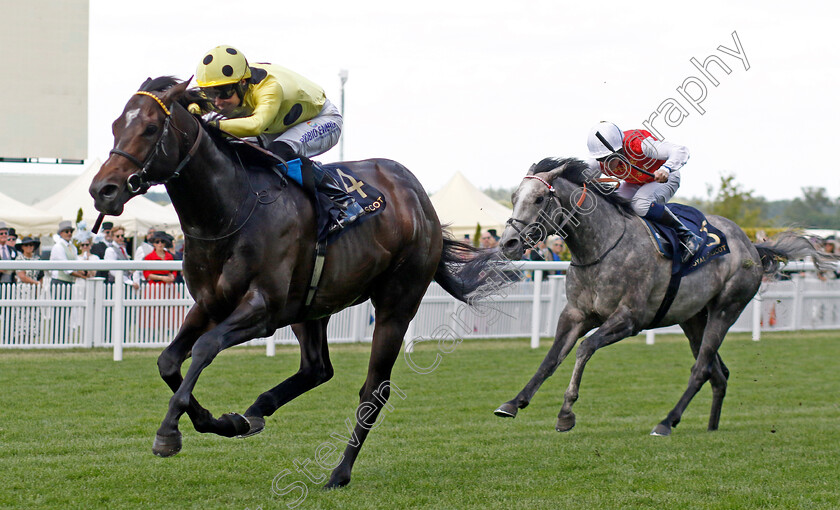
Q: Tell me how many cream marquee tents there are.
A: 3